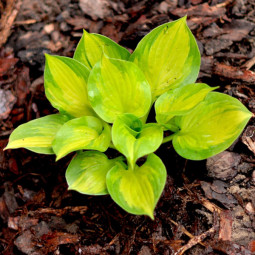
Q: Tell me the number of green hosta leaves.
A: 11